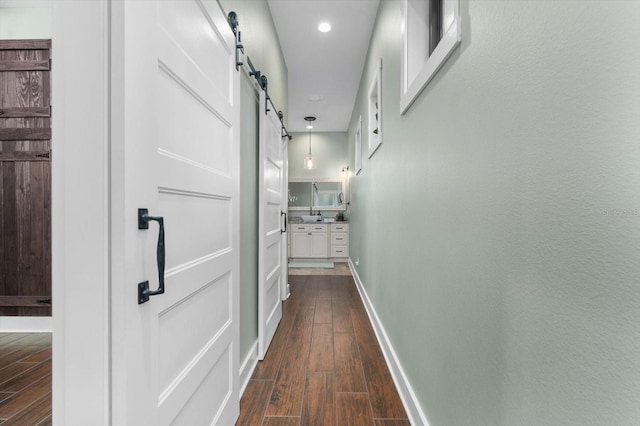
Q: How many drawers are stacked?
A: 3